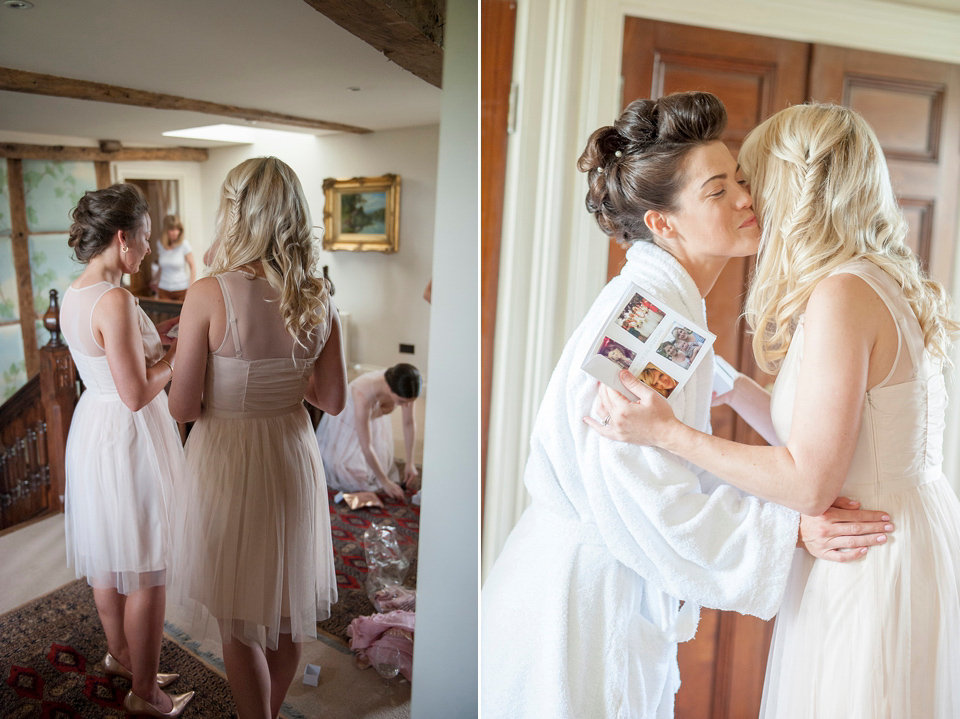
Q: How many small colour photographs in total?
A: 4